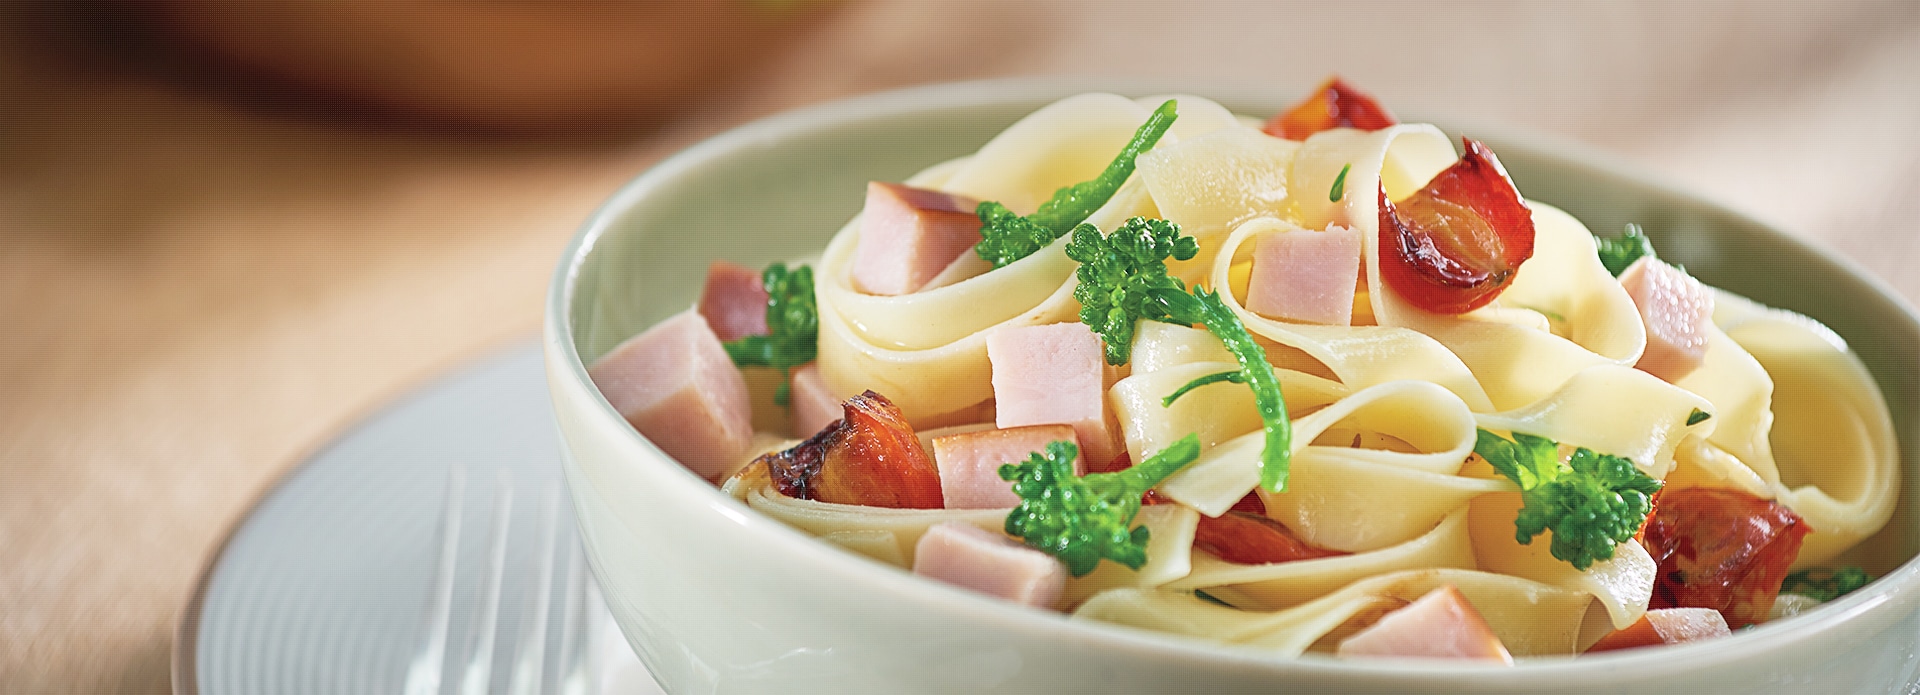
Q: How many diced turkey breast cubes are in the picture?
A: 11